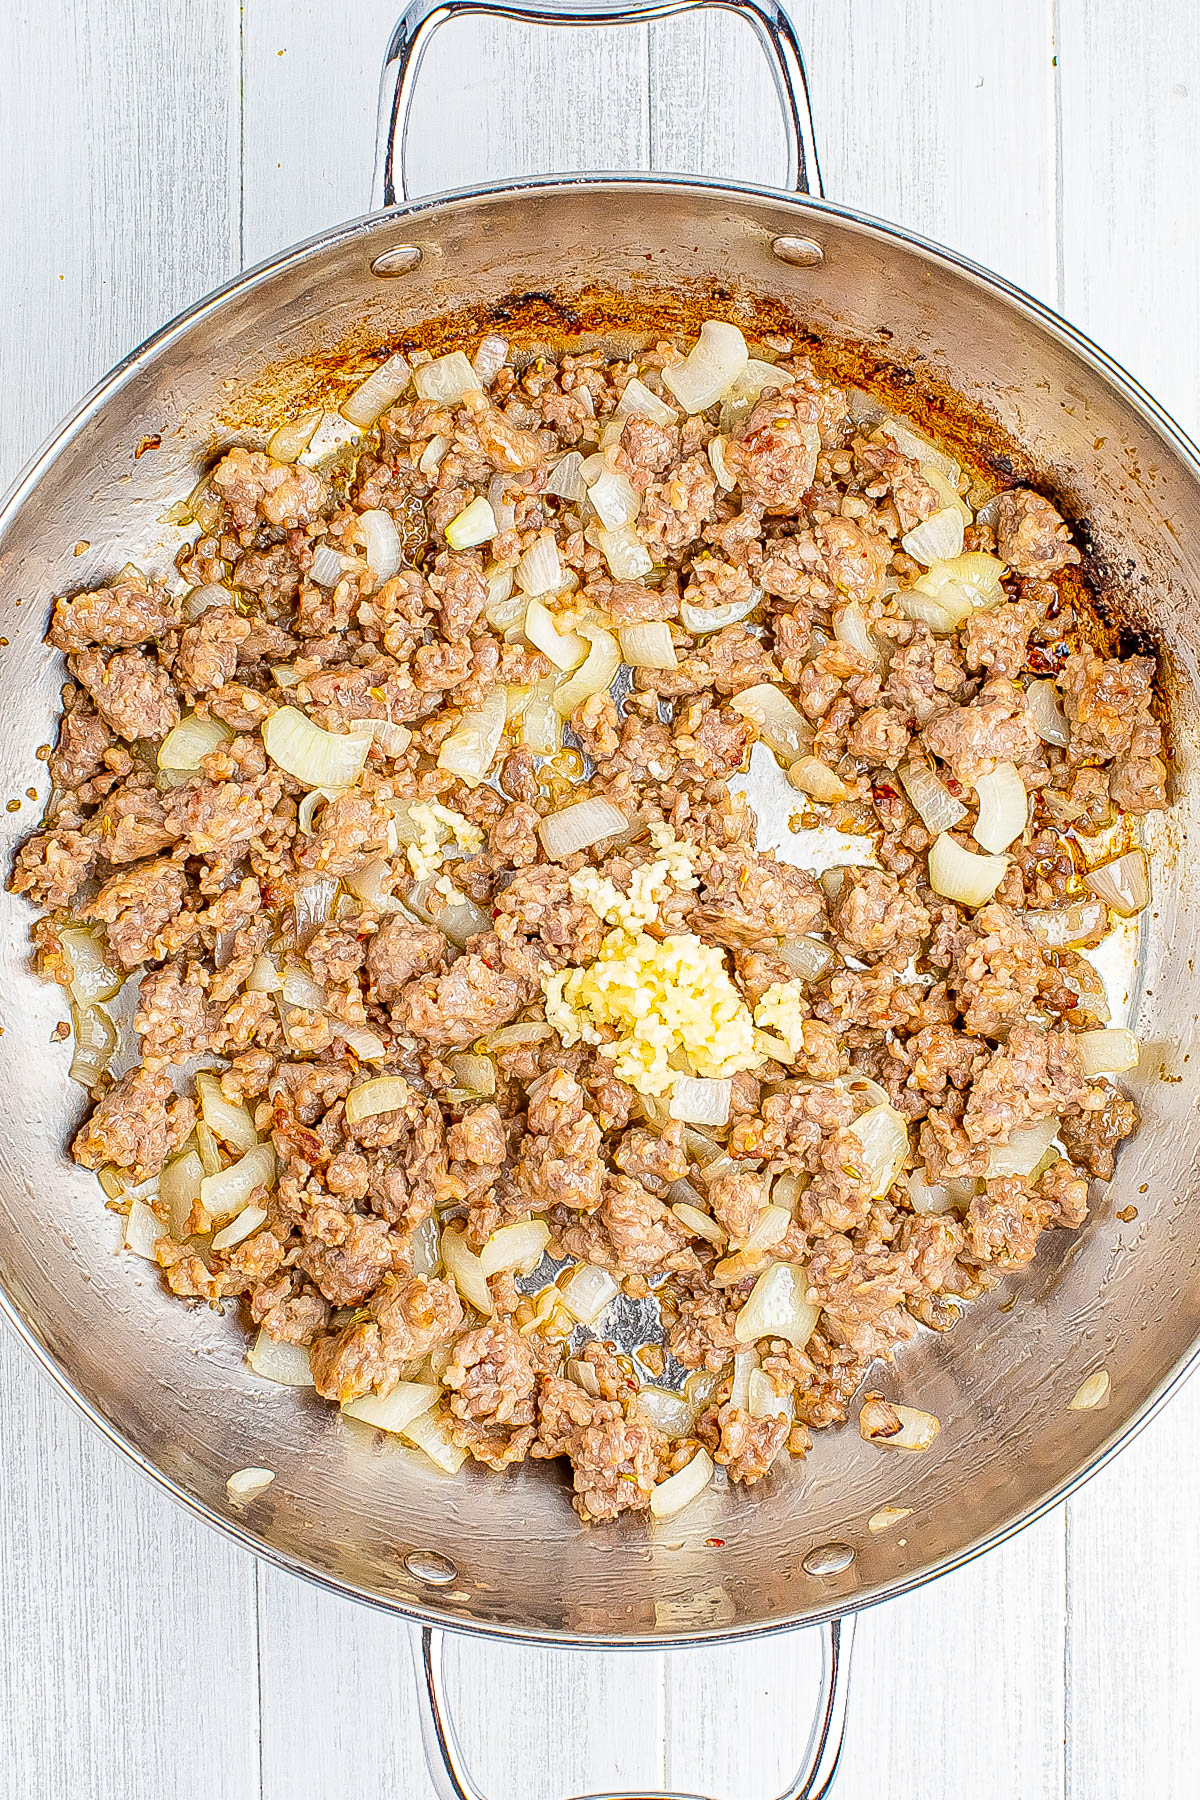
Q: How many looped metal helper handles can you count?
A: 2